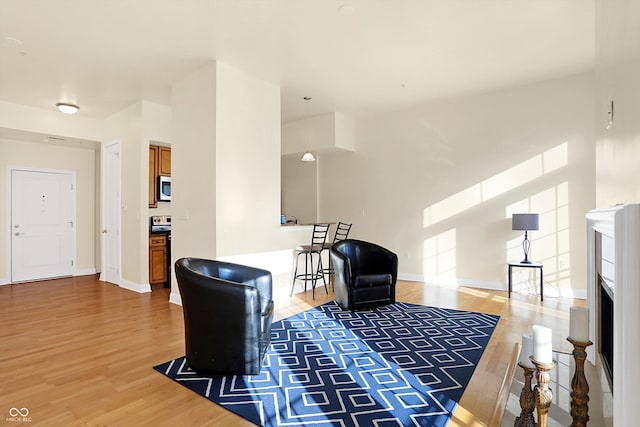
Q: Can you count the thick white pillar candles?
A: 3